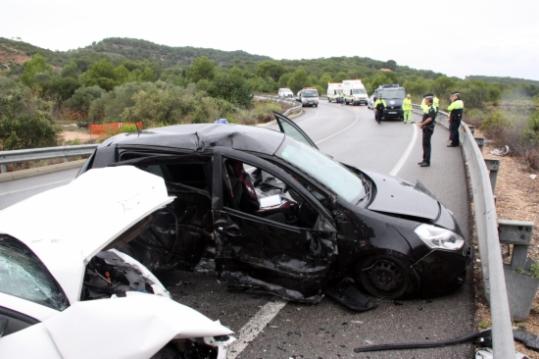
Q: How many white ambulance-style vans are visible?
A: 2